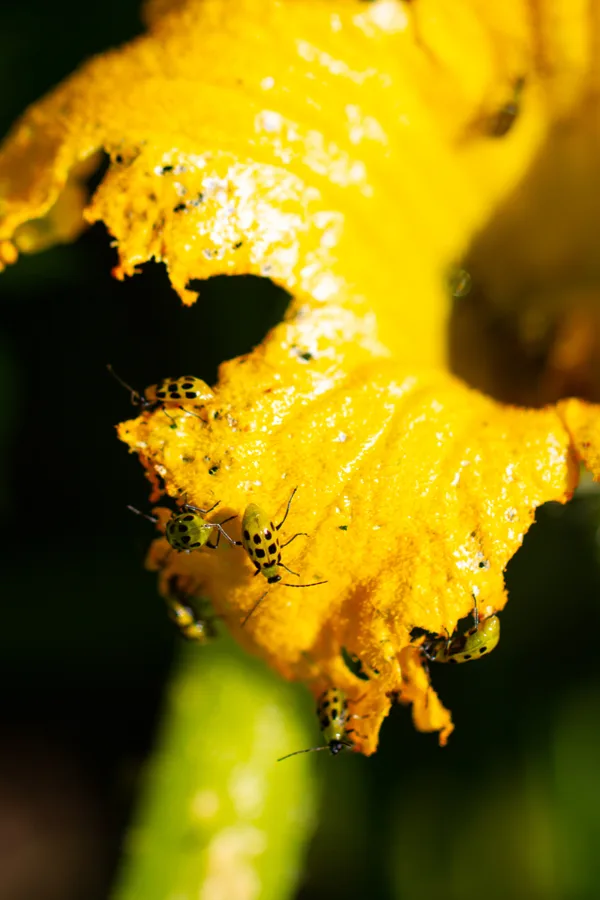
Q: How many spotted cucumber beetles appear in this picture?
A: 6